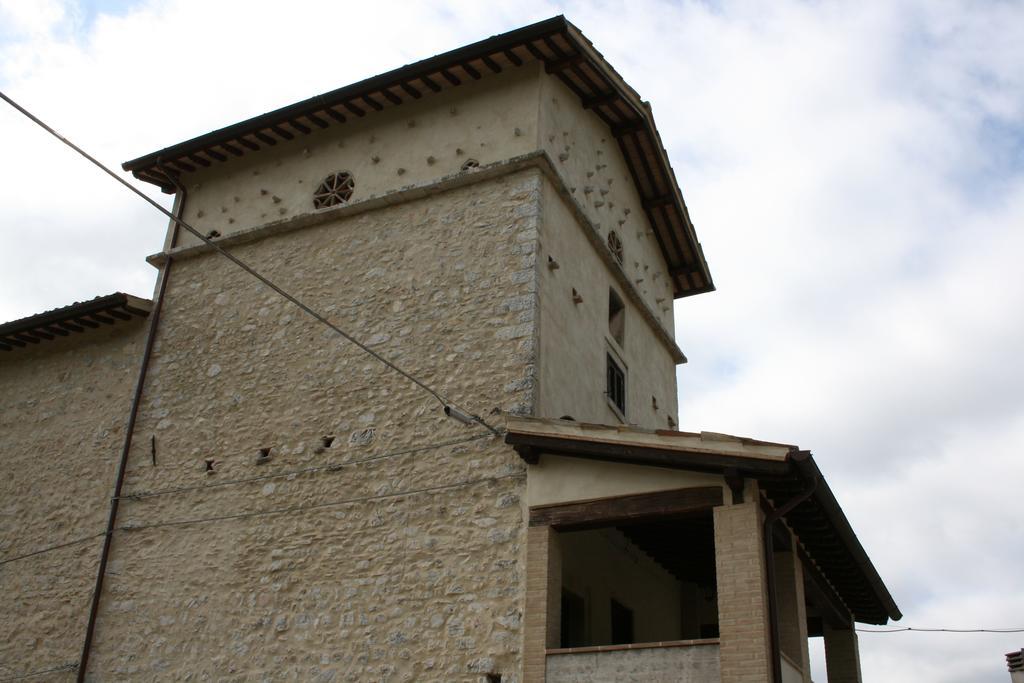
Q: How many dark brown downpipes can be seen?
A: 2